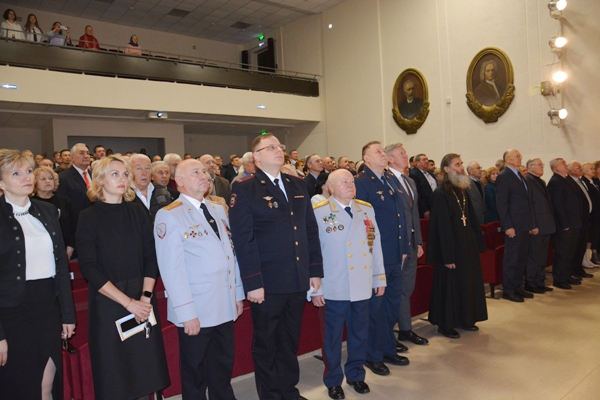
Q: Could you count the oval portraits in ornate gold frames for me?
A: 2